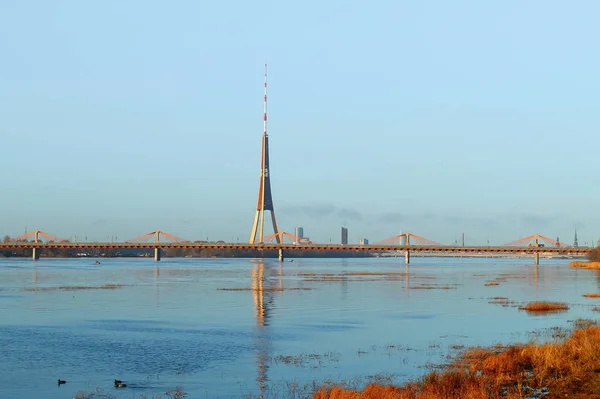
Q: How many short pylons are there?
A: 5